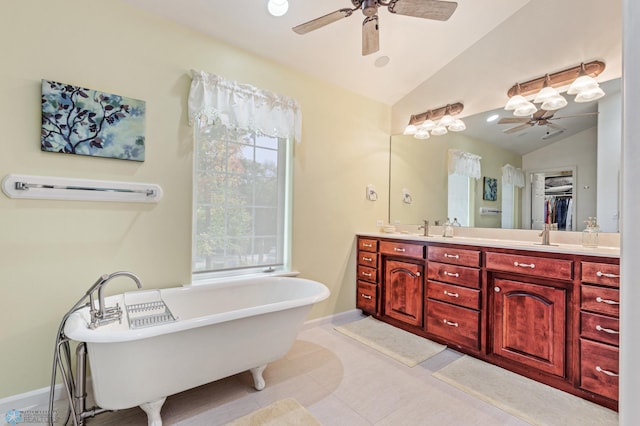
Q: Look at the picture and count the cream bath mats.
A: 3